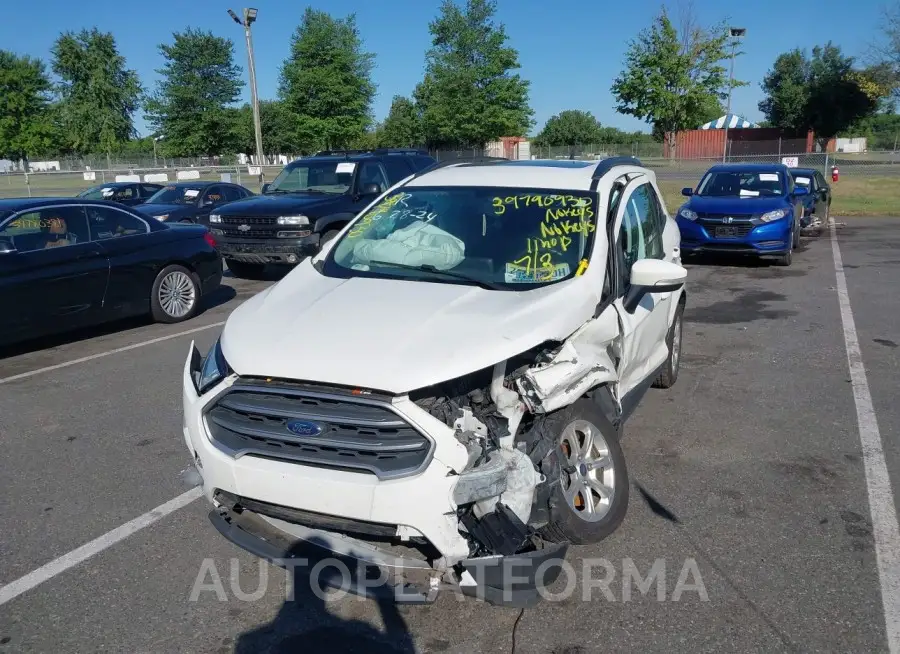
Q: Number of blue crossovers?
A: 1